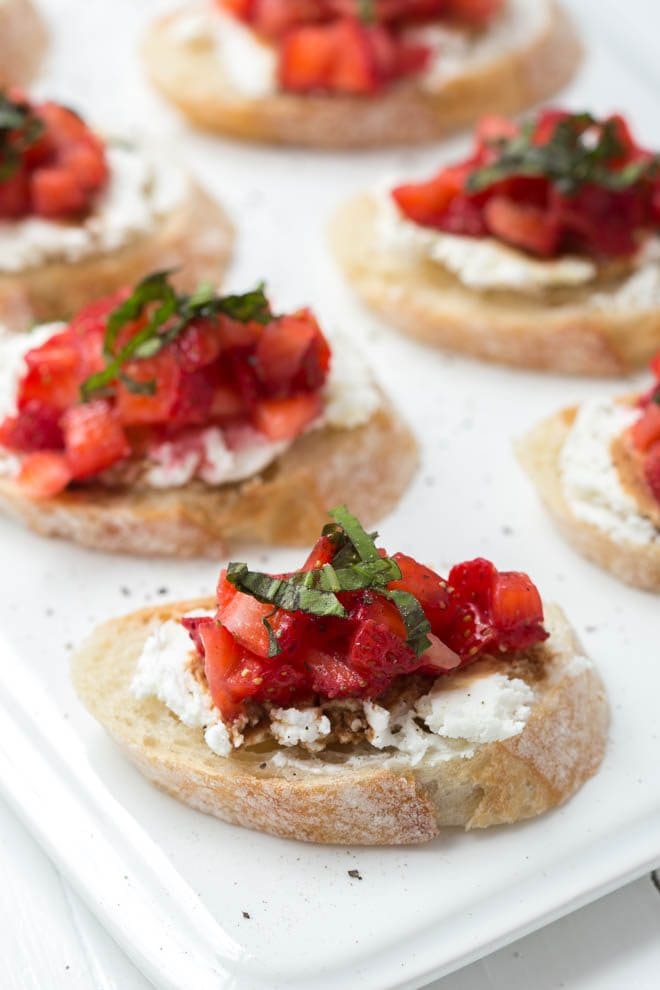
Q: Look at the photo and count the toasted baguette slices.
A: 7